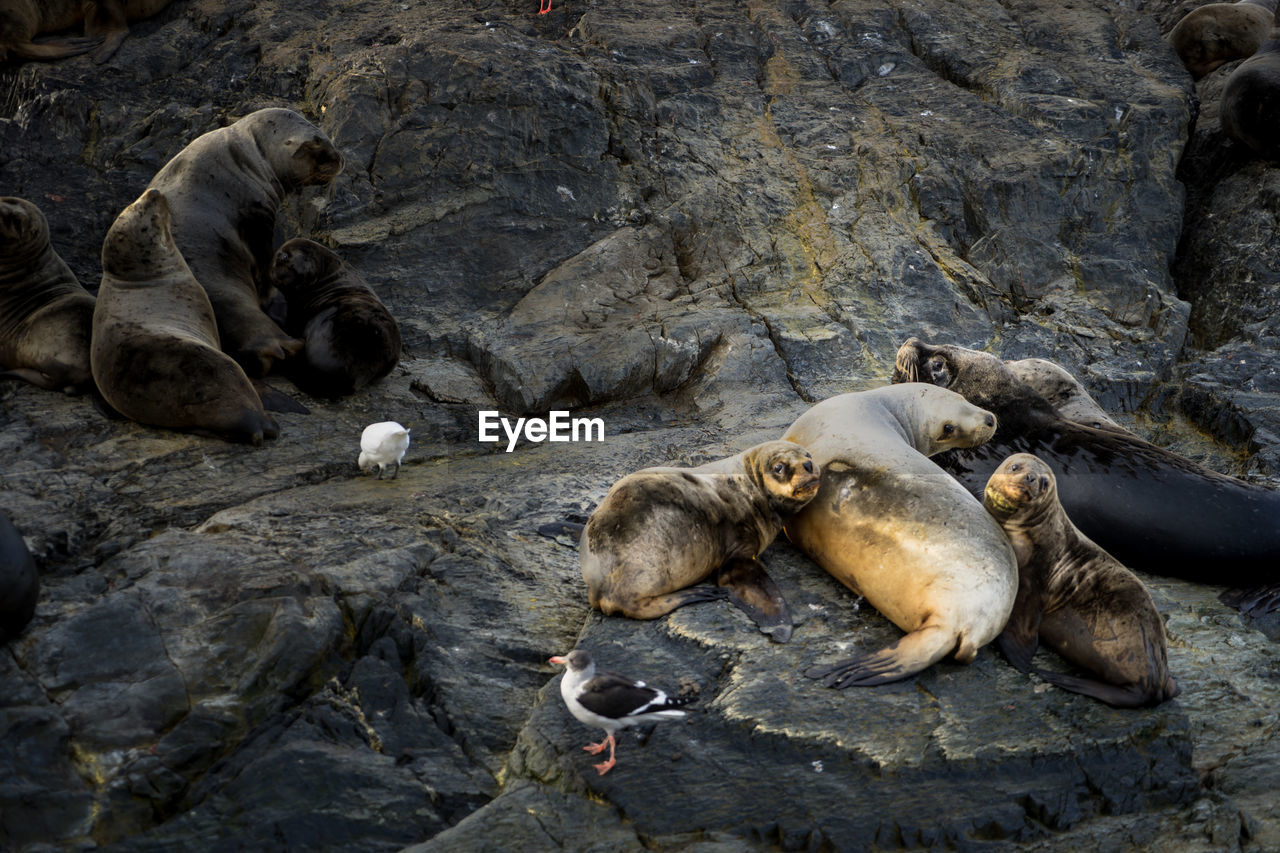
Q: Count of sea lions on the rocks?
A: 13